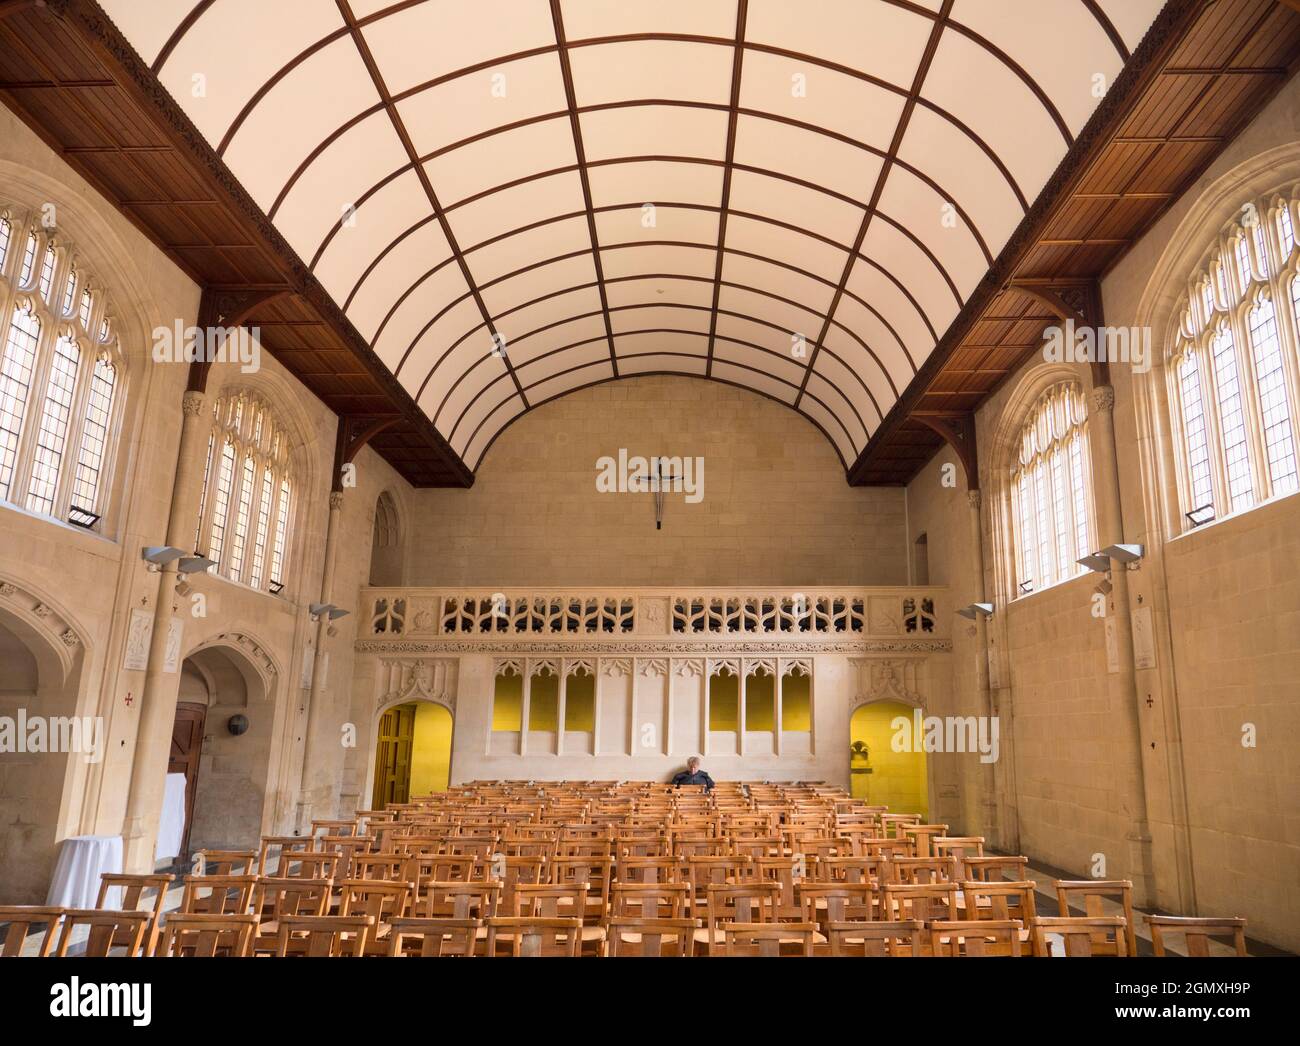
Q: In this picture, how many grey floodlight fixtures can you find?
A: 8